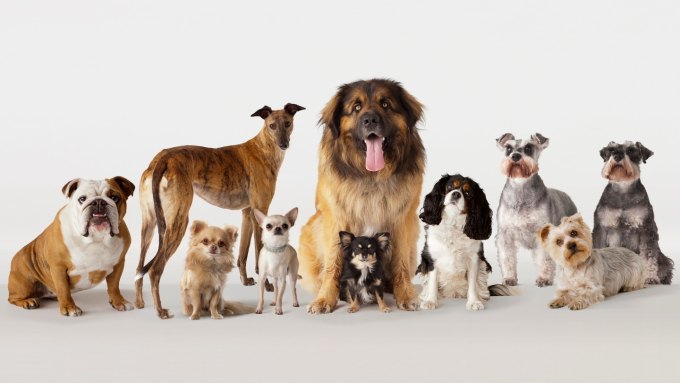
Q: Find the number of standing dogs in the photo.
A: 3